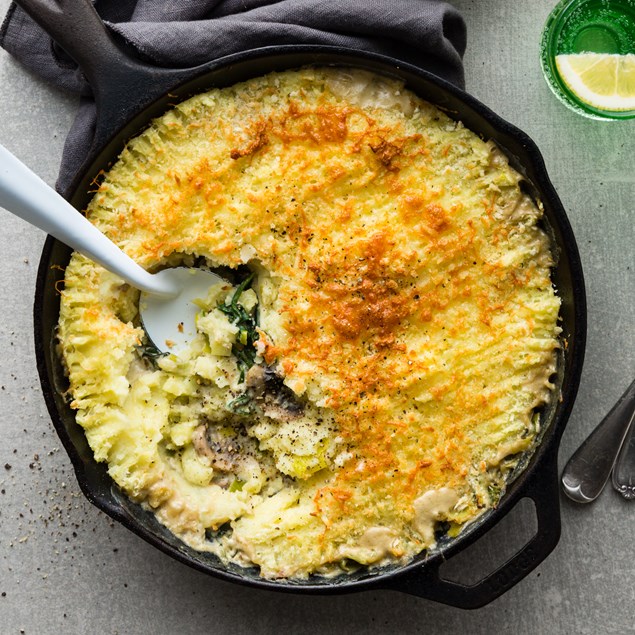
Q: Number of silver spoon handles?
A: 2